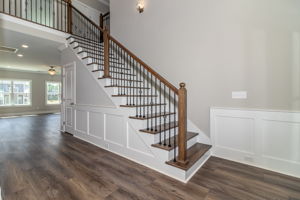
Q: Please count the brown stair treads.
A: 15